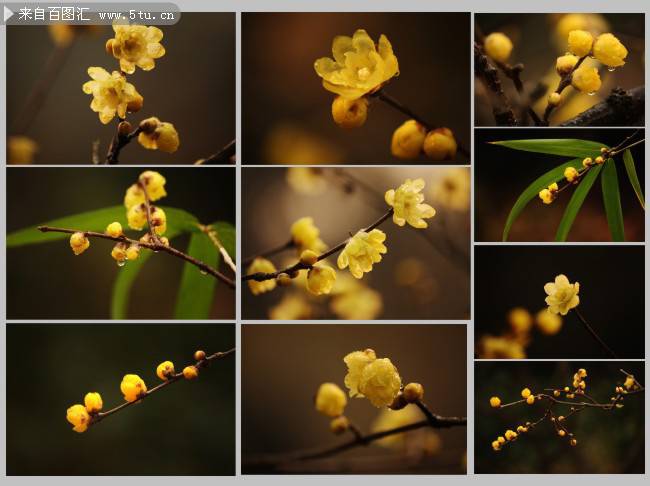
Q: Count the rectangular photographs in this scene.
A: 10